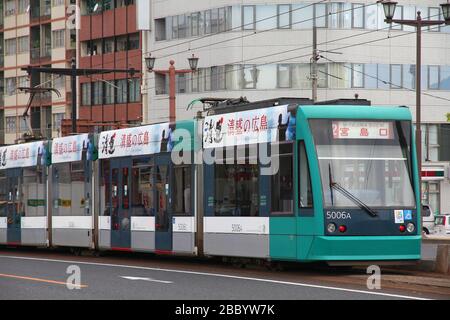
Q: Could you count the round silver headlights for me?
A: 2